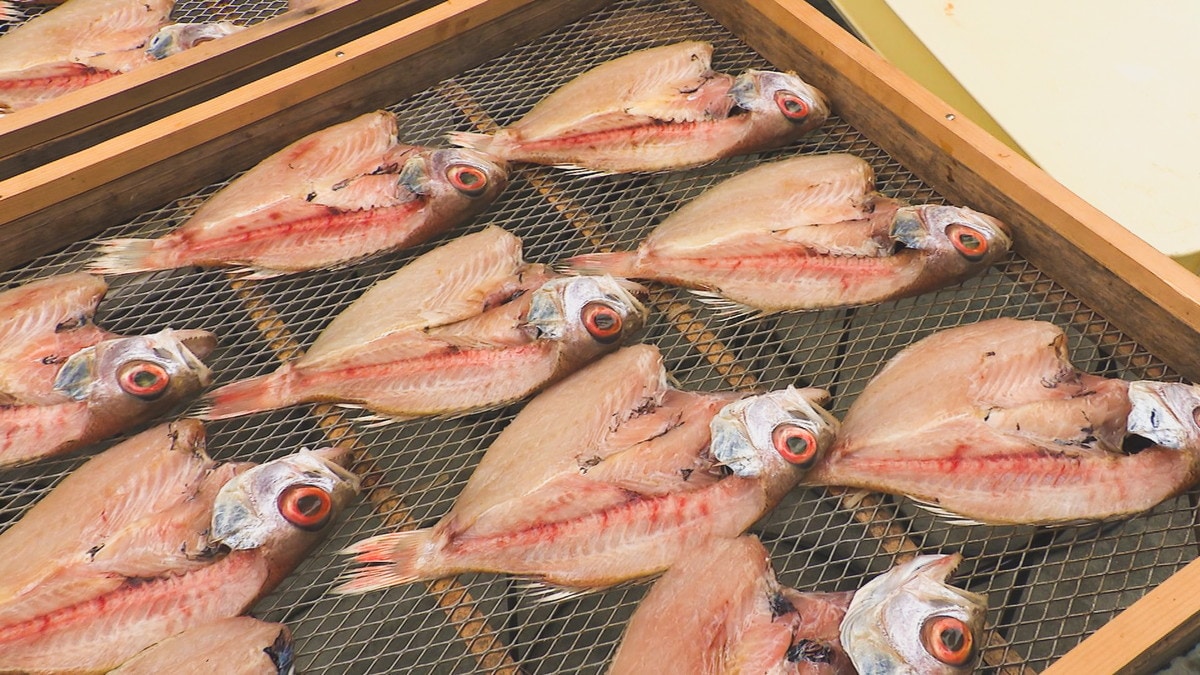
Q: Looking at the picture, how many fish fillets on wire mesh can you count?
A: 11